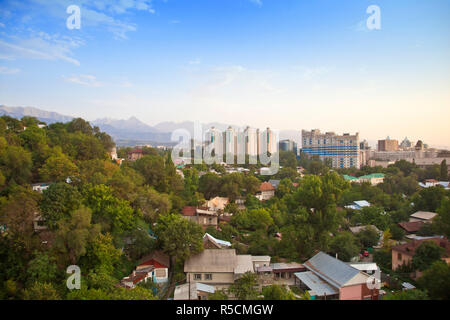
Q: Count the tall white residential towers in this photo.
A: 4